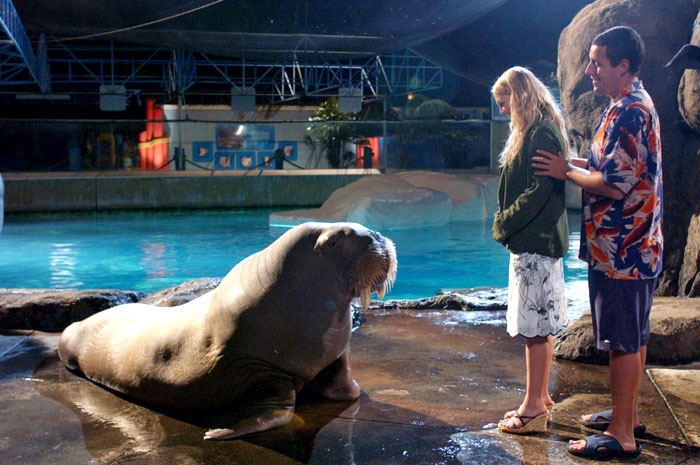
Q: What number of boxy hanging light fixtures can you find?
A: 3